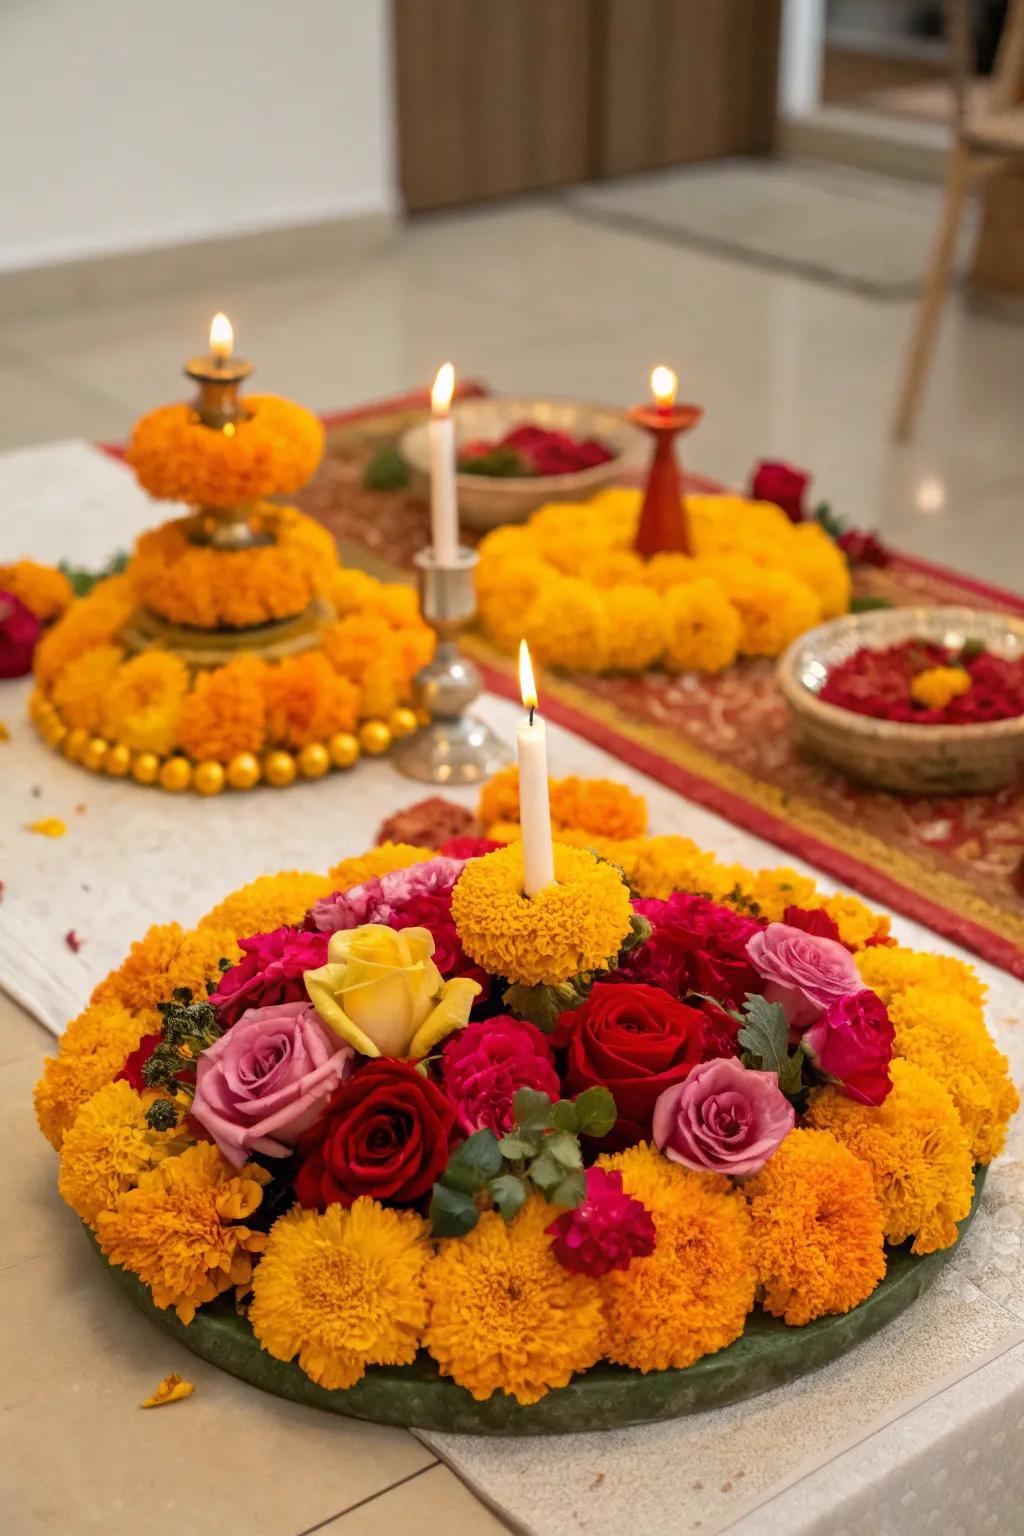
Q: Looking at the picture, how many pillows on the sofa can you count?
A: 0